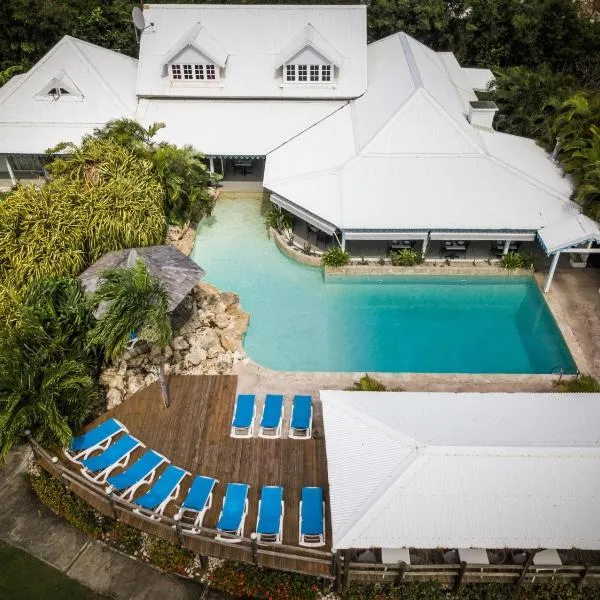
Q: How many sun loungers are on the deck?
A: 11